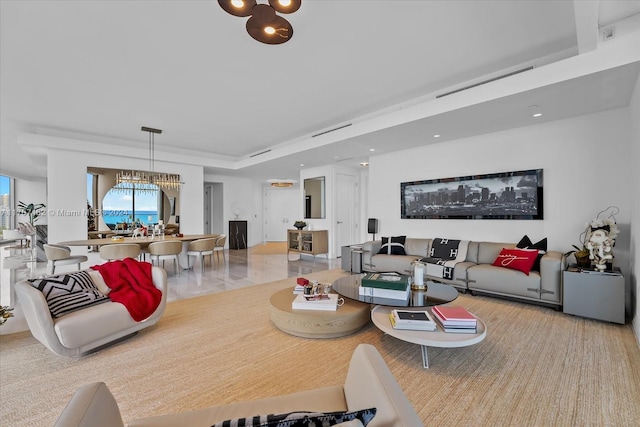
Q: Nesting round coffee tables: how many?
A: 3